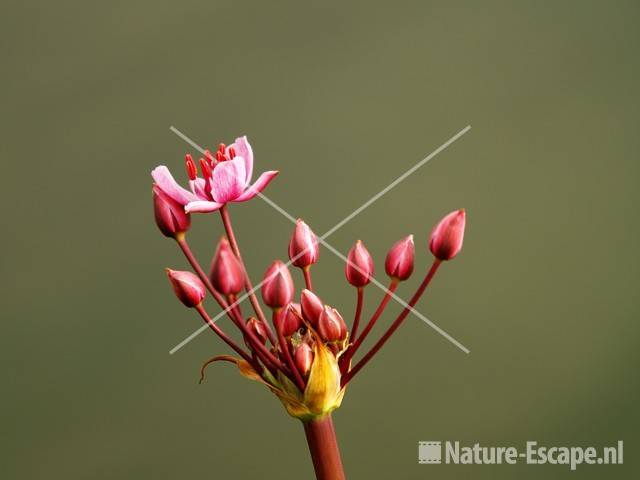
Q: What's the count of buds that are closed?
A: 13